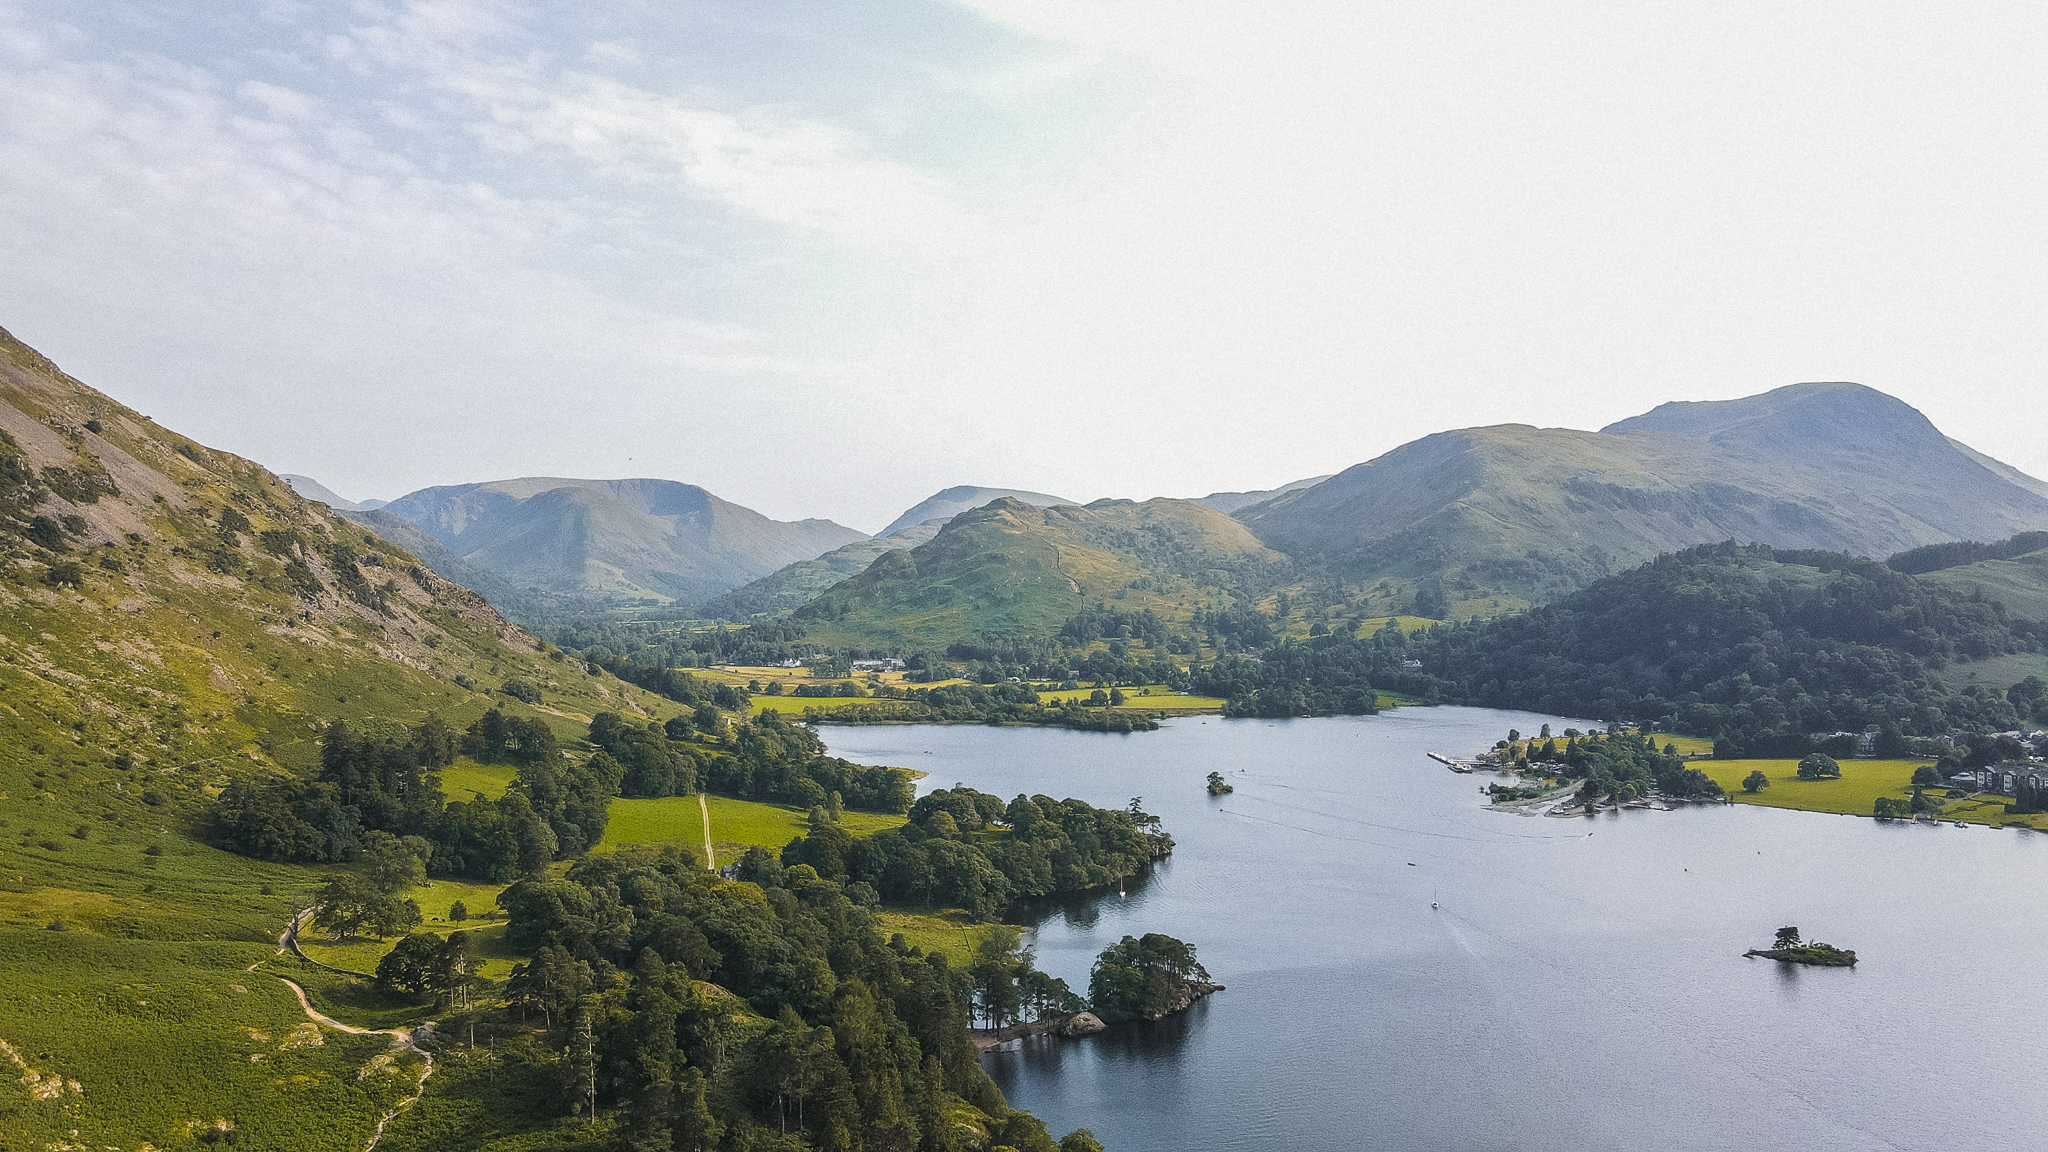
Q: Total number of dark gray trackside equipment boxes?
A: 0